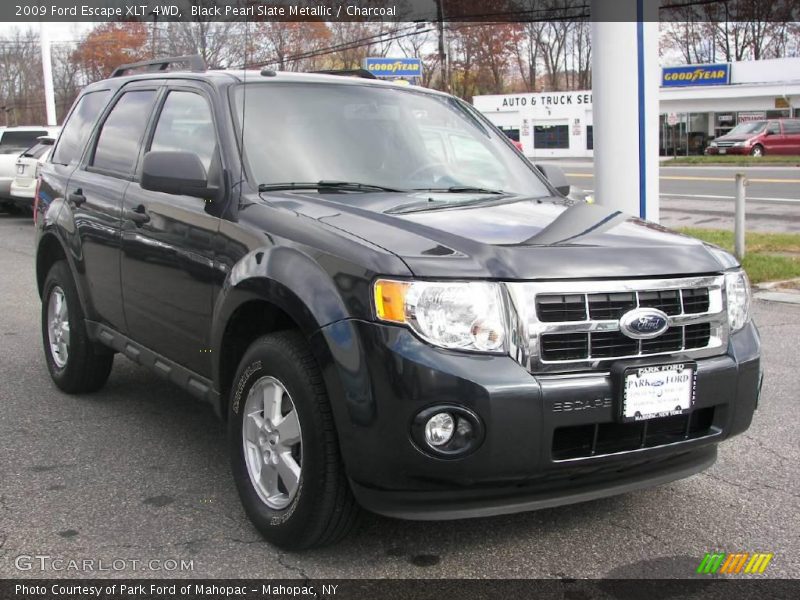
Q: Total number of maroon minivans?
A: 1